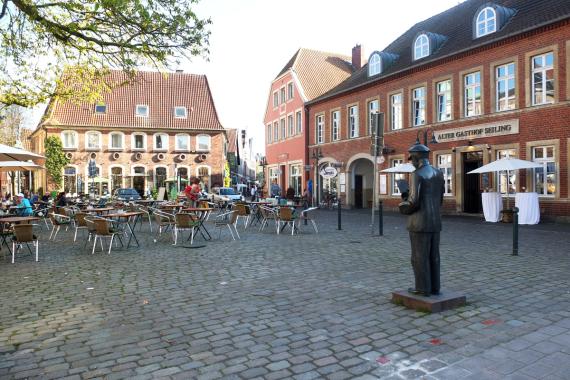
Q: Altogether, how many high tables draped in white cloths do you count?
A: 2